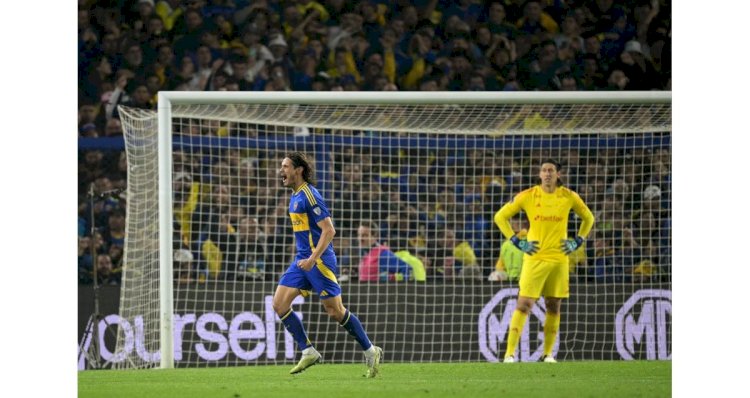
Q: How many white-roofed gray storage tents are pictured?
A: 0